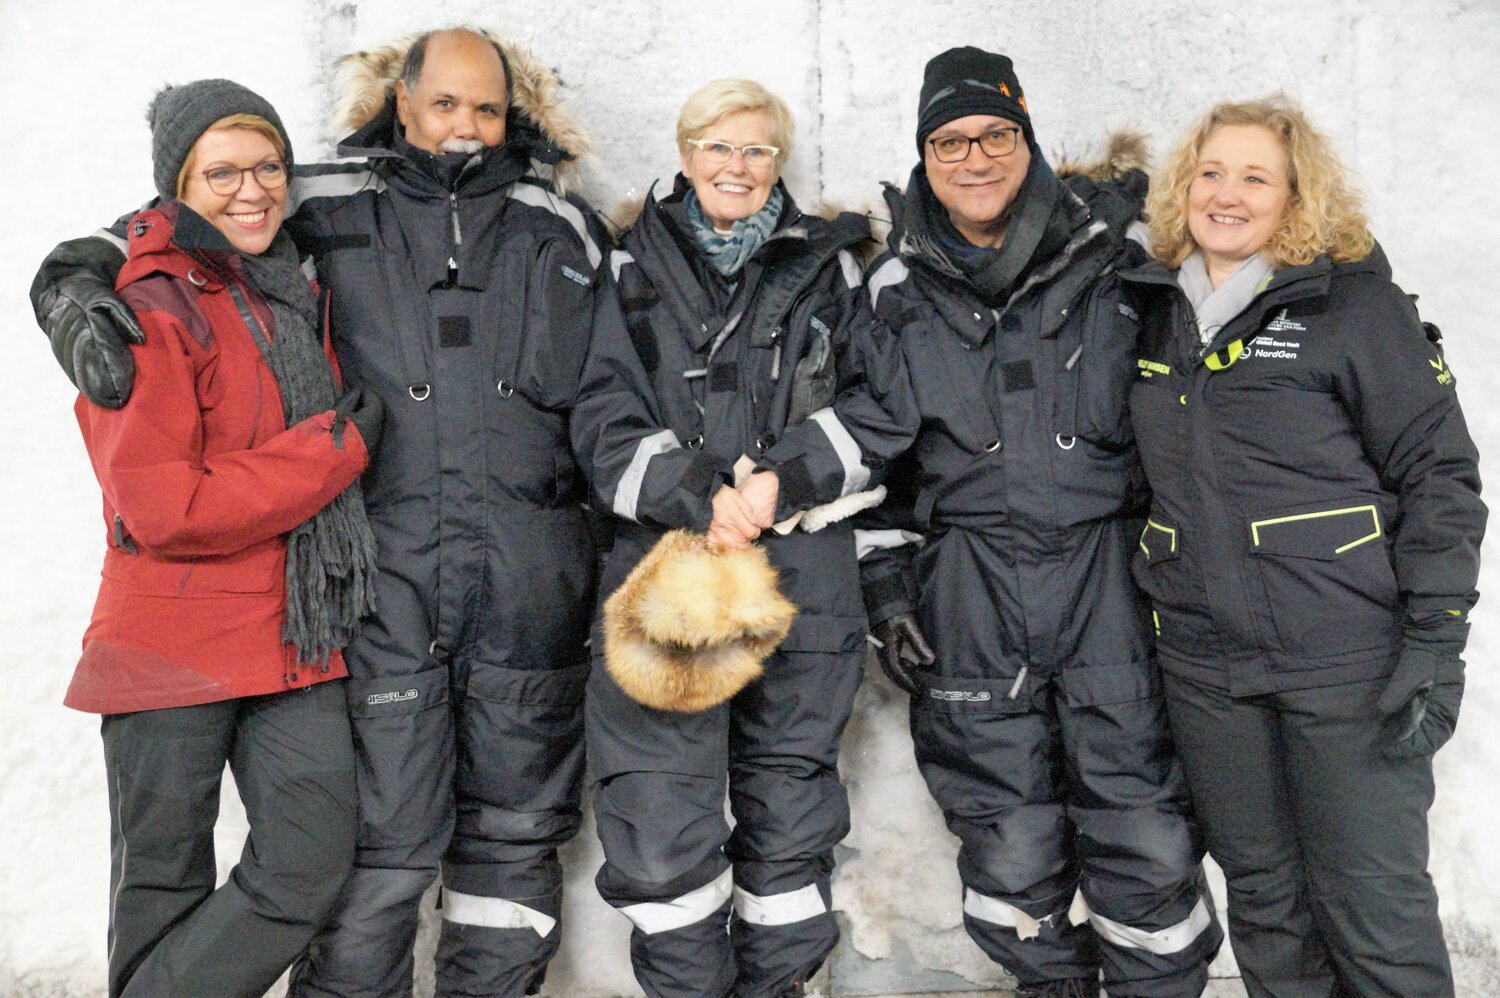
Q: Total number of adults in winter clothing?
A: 5